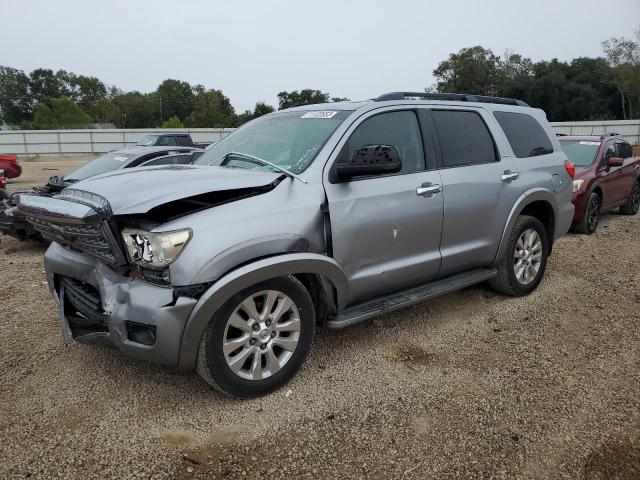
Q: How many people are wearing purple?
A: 0